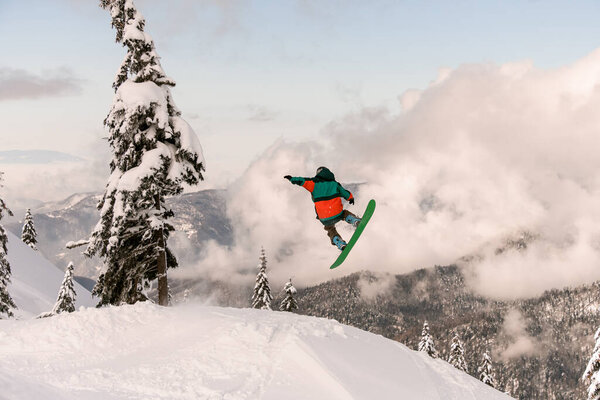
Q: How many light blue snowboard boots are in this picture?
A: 2